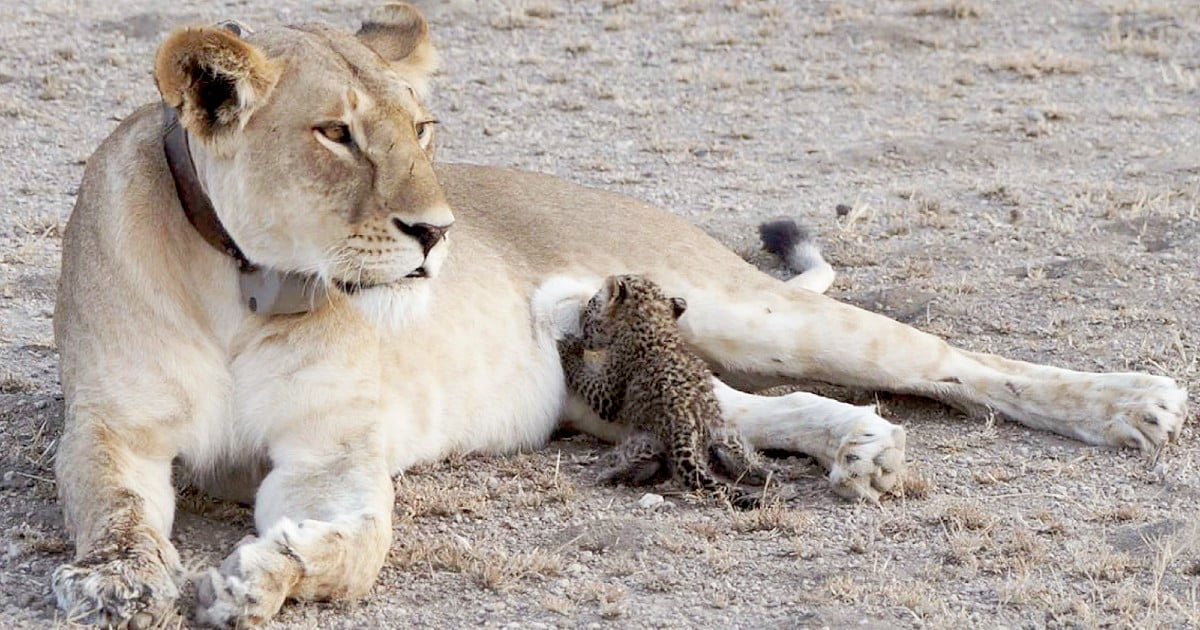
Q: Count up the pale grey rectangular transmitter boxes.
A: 1